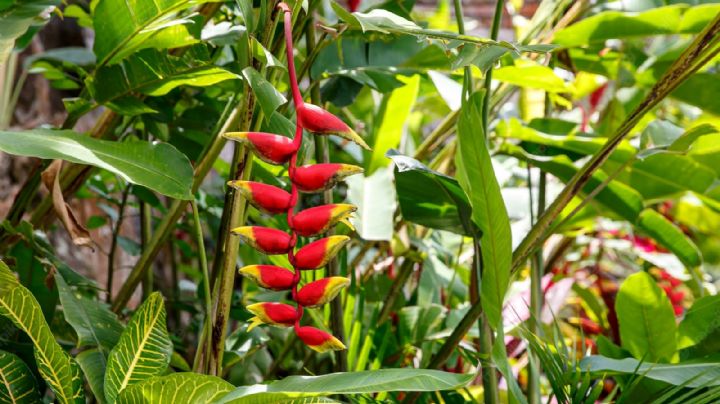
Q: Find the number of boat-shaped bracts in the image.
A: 11